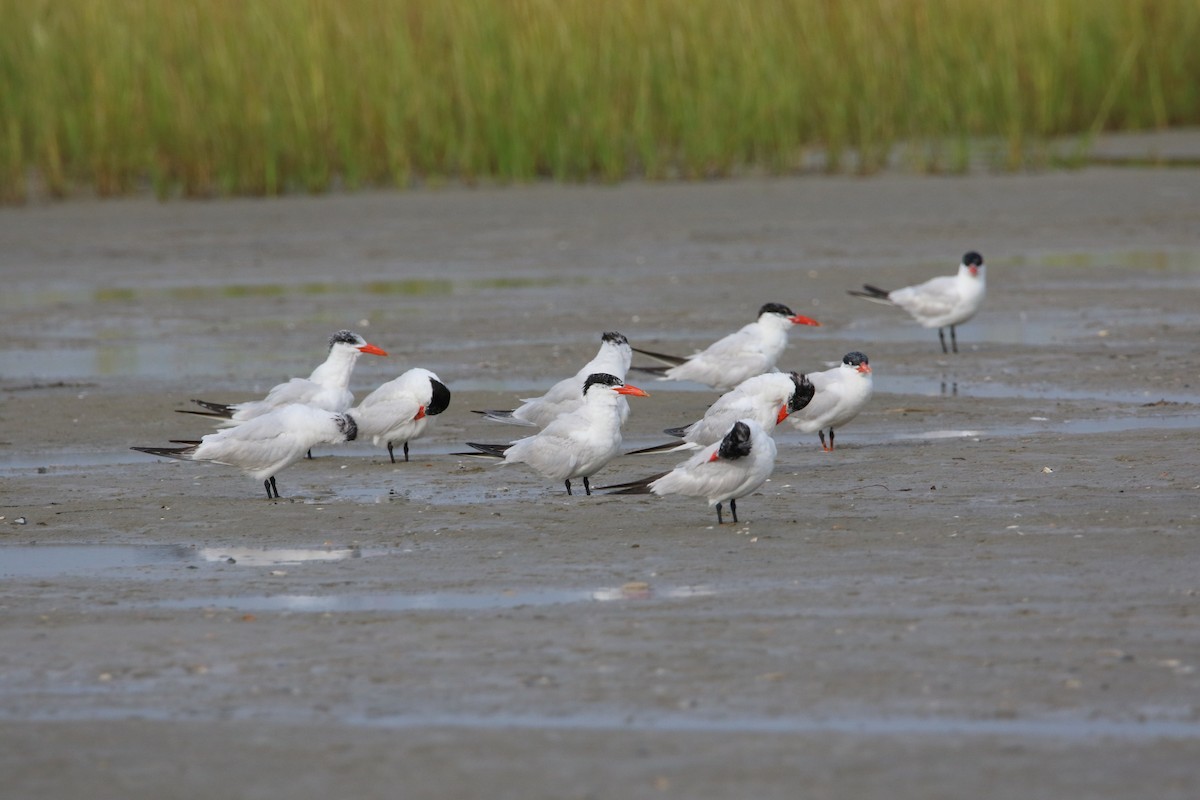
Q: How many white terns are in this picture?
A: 10